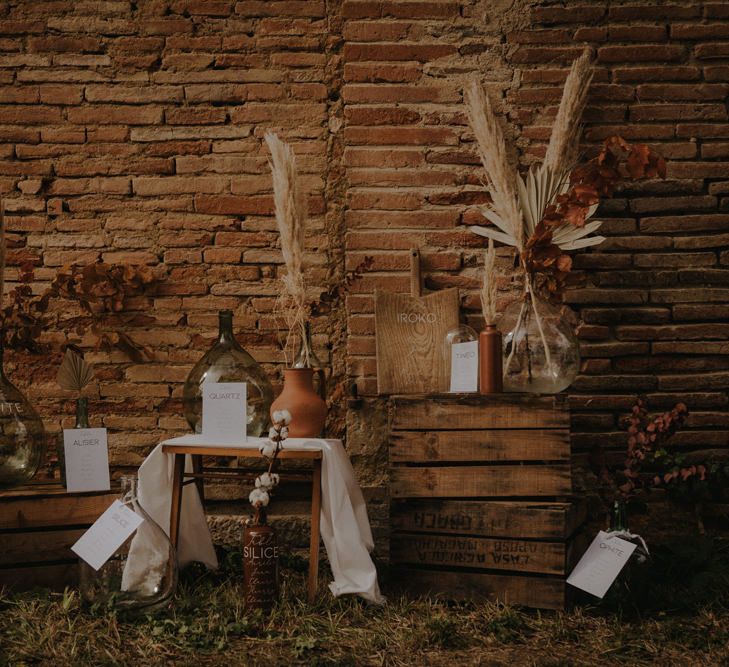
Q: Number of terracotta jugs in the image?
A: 1